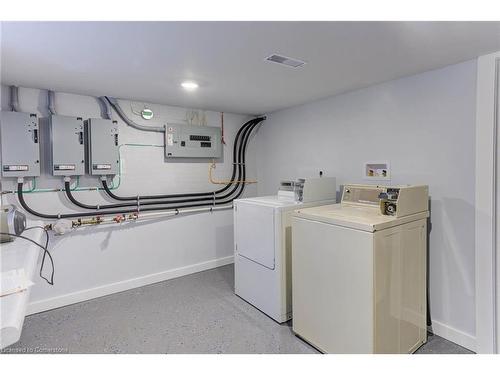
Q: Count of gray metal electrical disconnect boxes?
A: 3